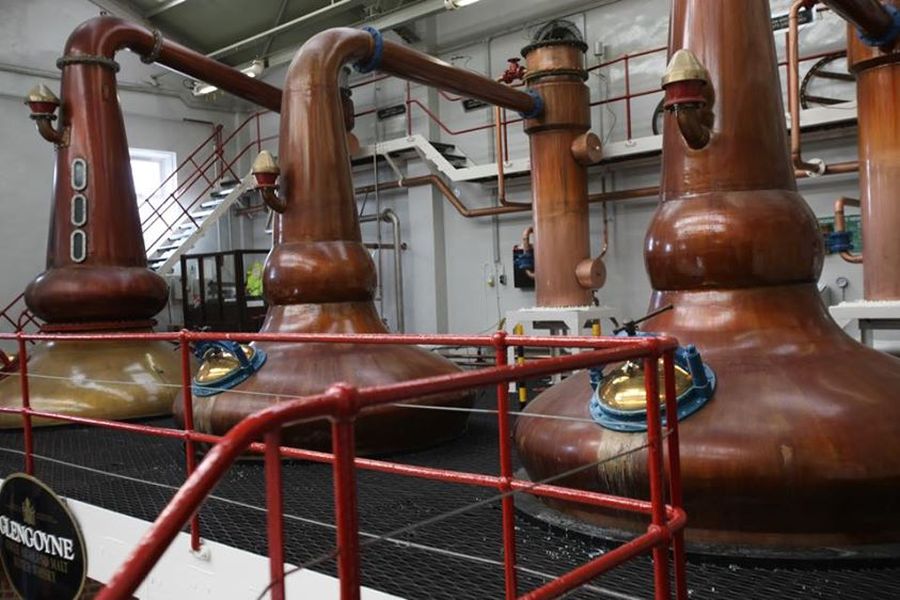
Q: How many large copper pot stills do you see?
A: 3